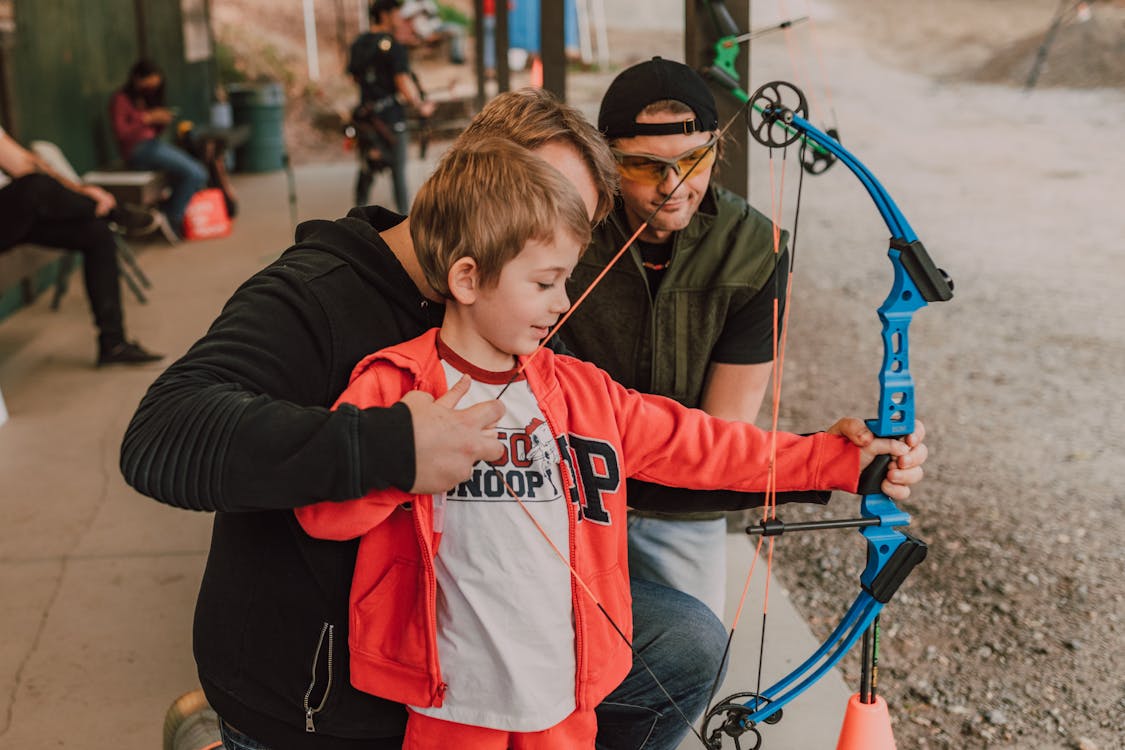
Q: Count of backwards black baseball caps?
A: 1